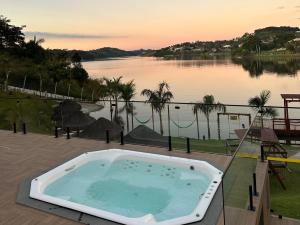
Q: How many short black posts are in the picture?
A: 11